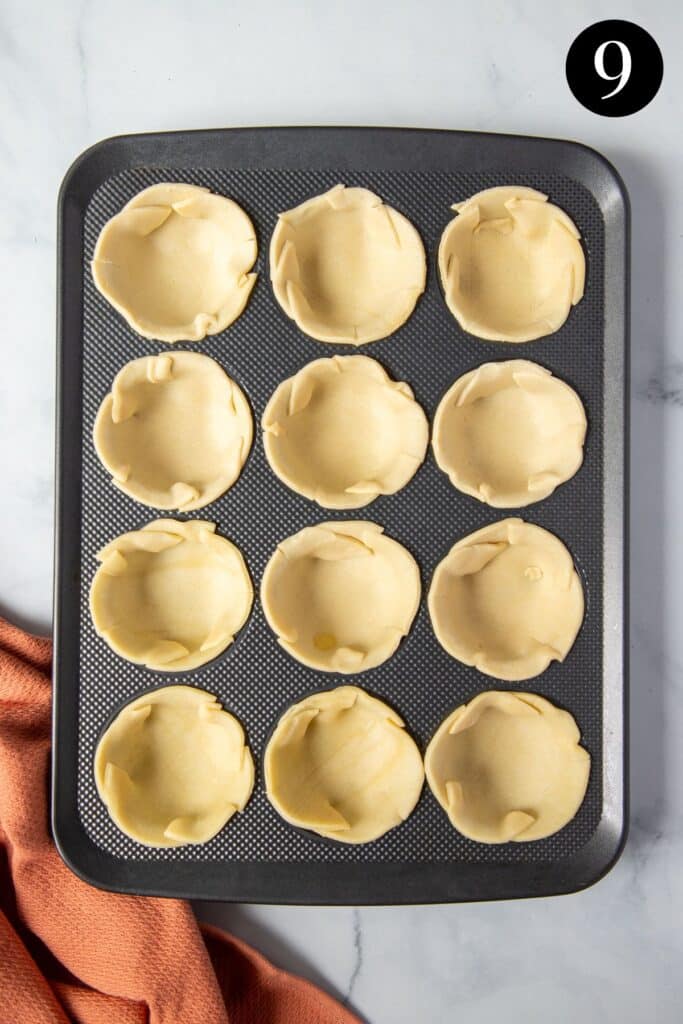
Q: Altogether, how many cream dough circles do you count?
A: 12